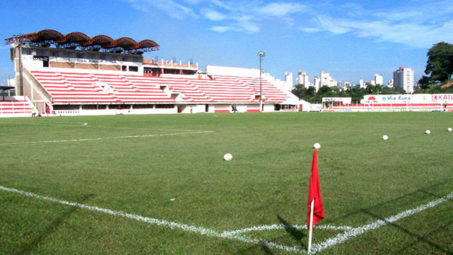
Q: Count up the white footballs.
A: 5